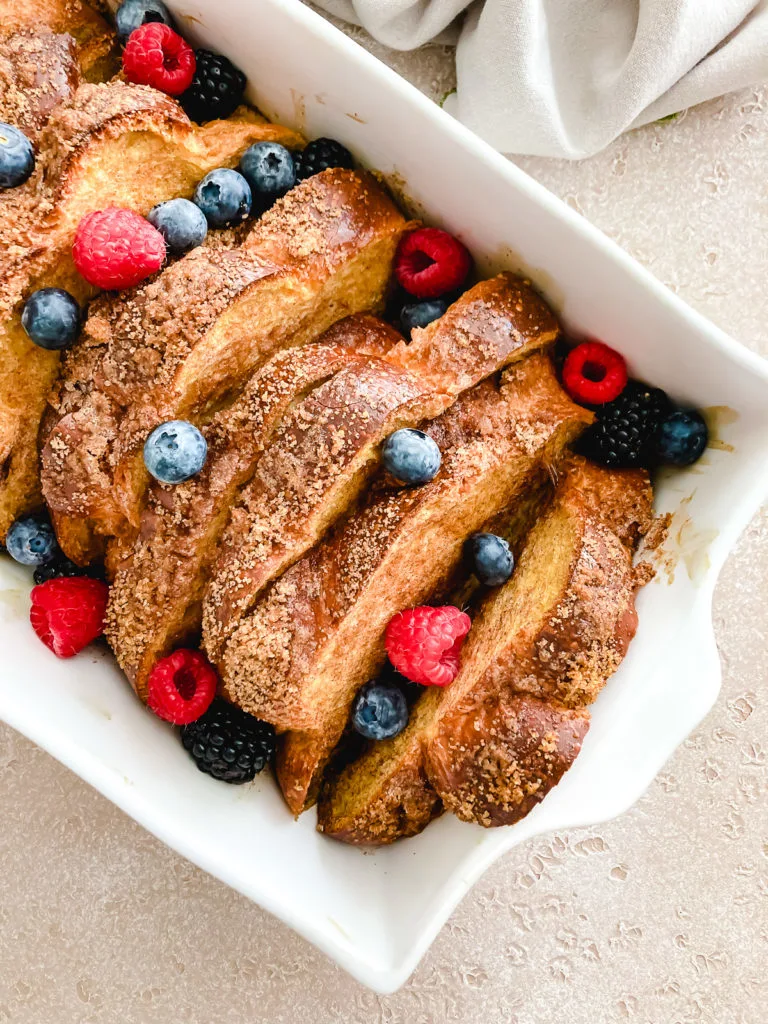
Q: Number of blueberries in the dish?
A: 13